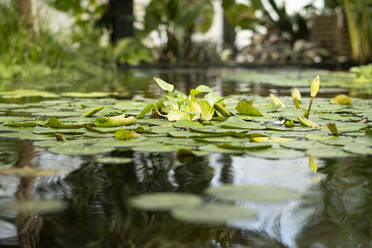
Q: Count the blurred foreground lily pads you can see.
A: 4